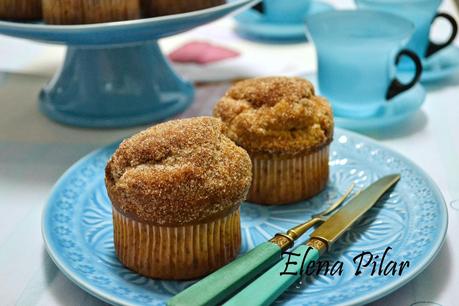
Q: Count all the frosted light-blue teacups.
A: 3